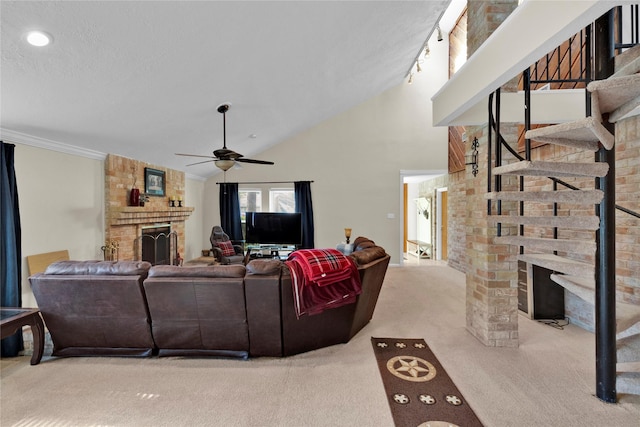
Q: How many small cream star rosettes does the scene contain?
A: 6